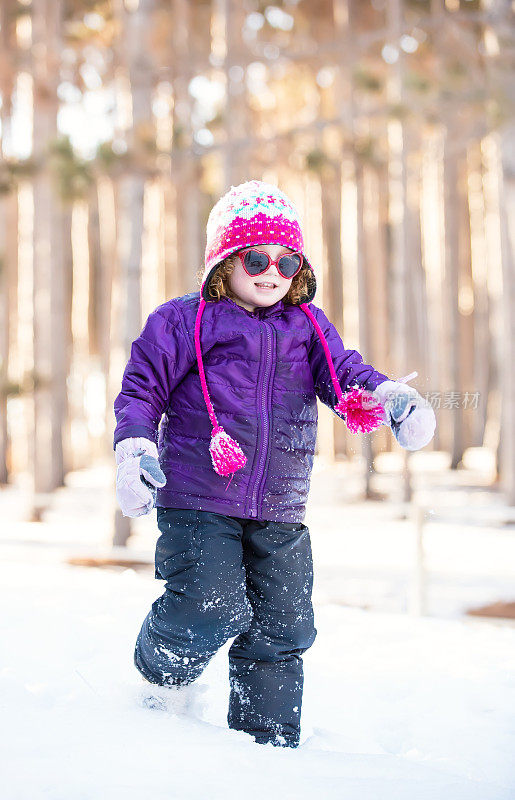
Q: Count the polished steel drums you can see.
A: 0